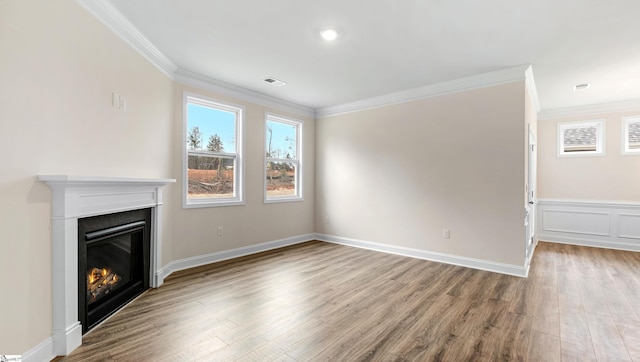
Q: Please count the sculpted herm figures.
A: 0